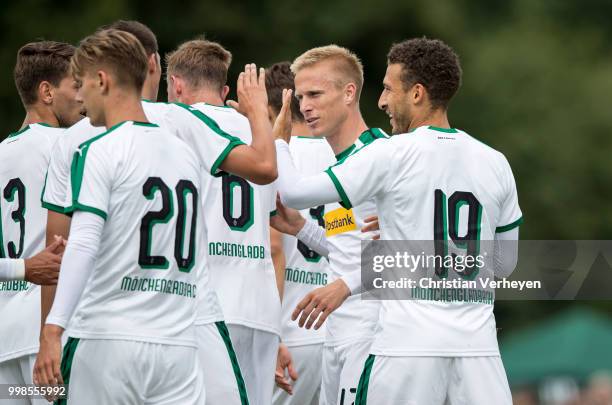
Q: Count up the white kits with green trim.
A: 7